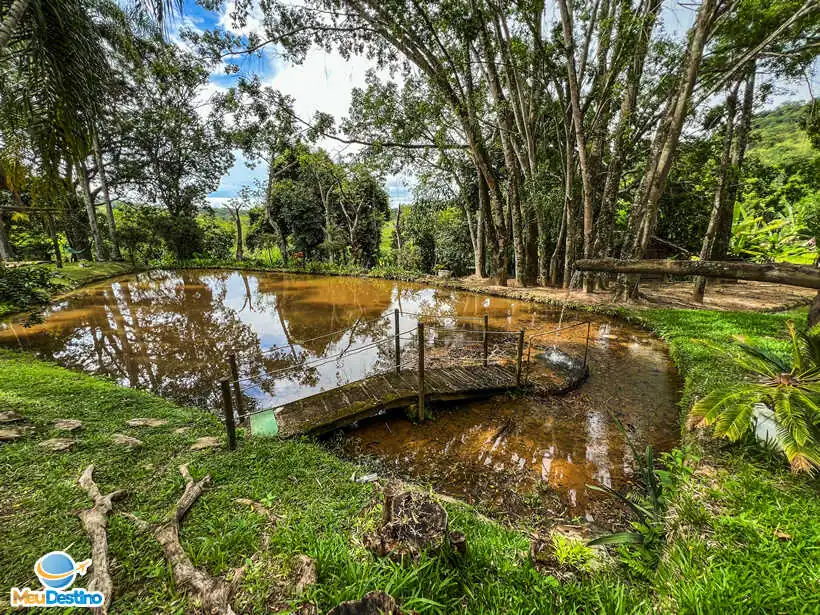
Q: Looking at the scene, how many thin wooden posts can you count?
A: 6